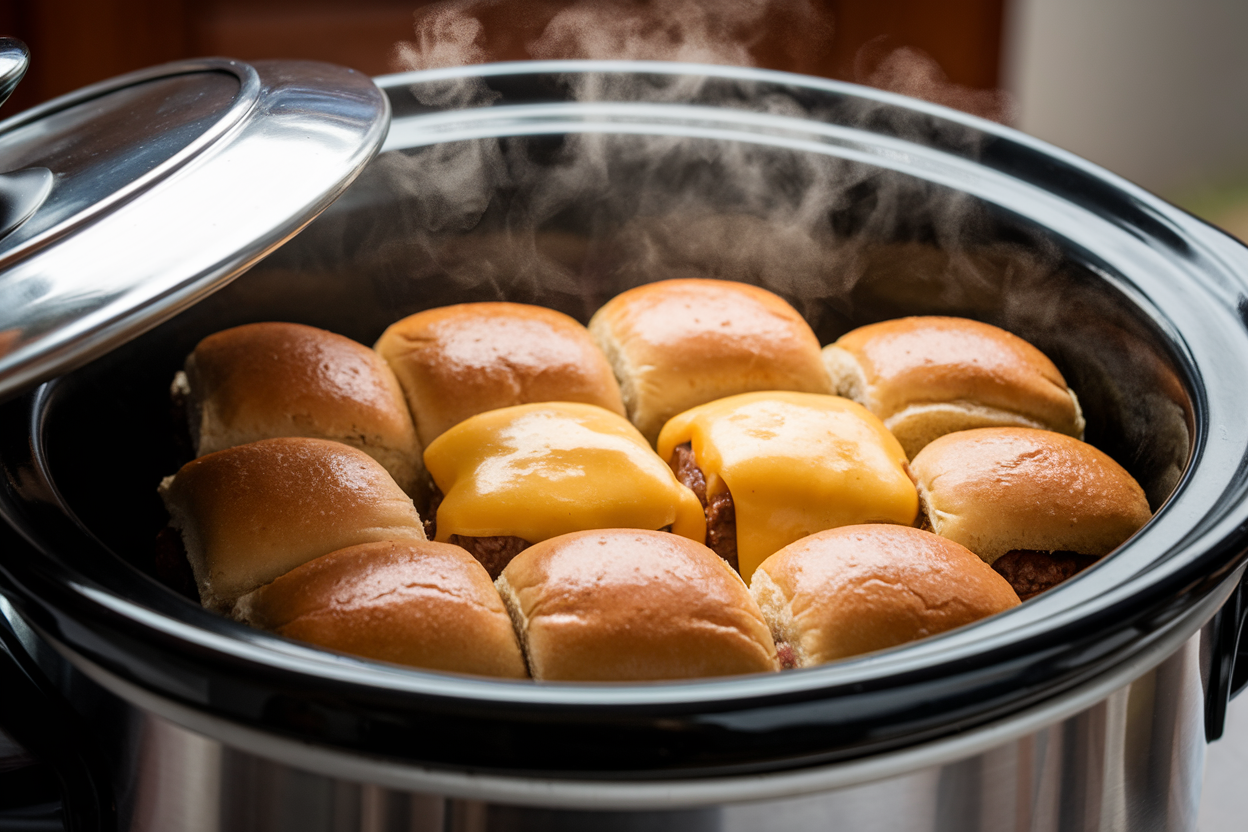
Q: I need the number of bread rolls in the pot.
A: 9